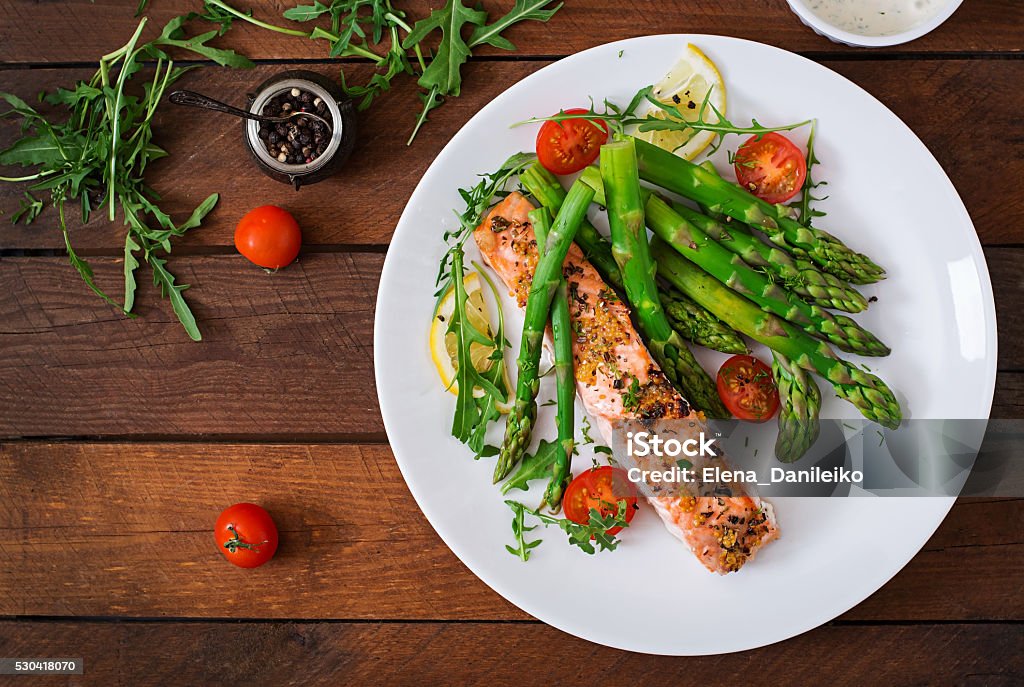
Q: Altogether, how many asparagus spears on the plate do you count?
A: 9